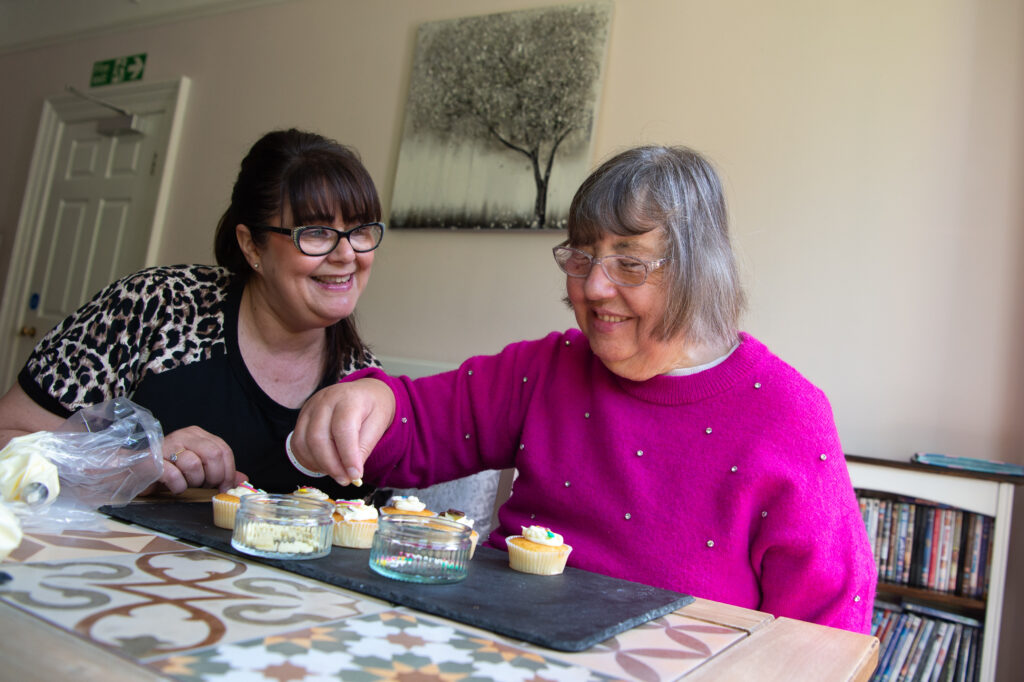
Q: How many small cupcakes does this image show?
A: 6